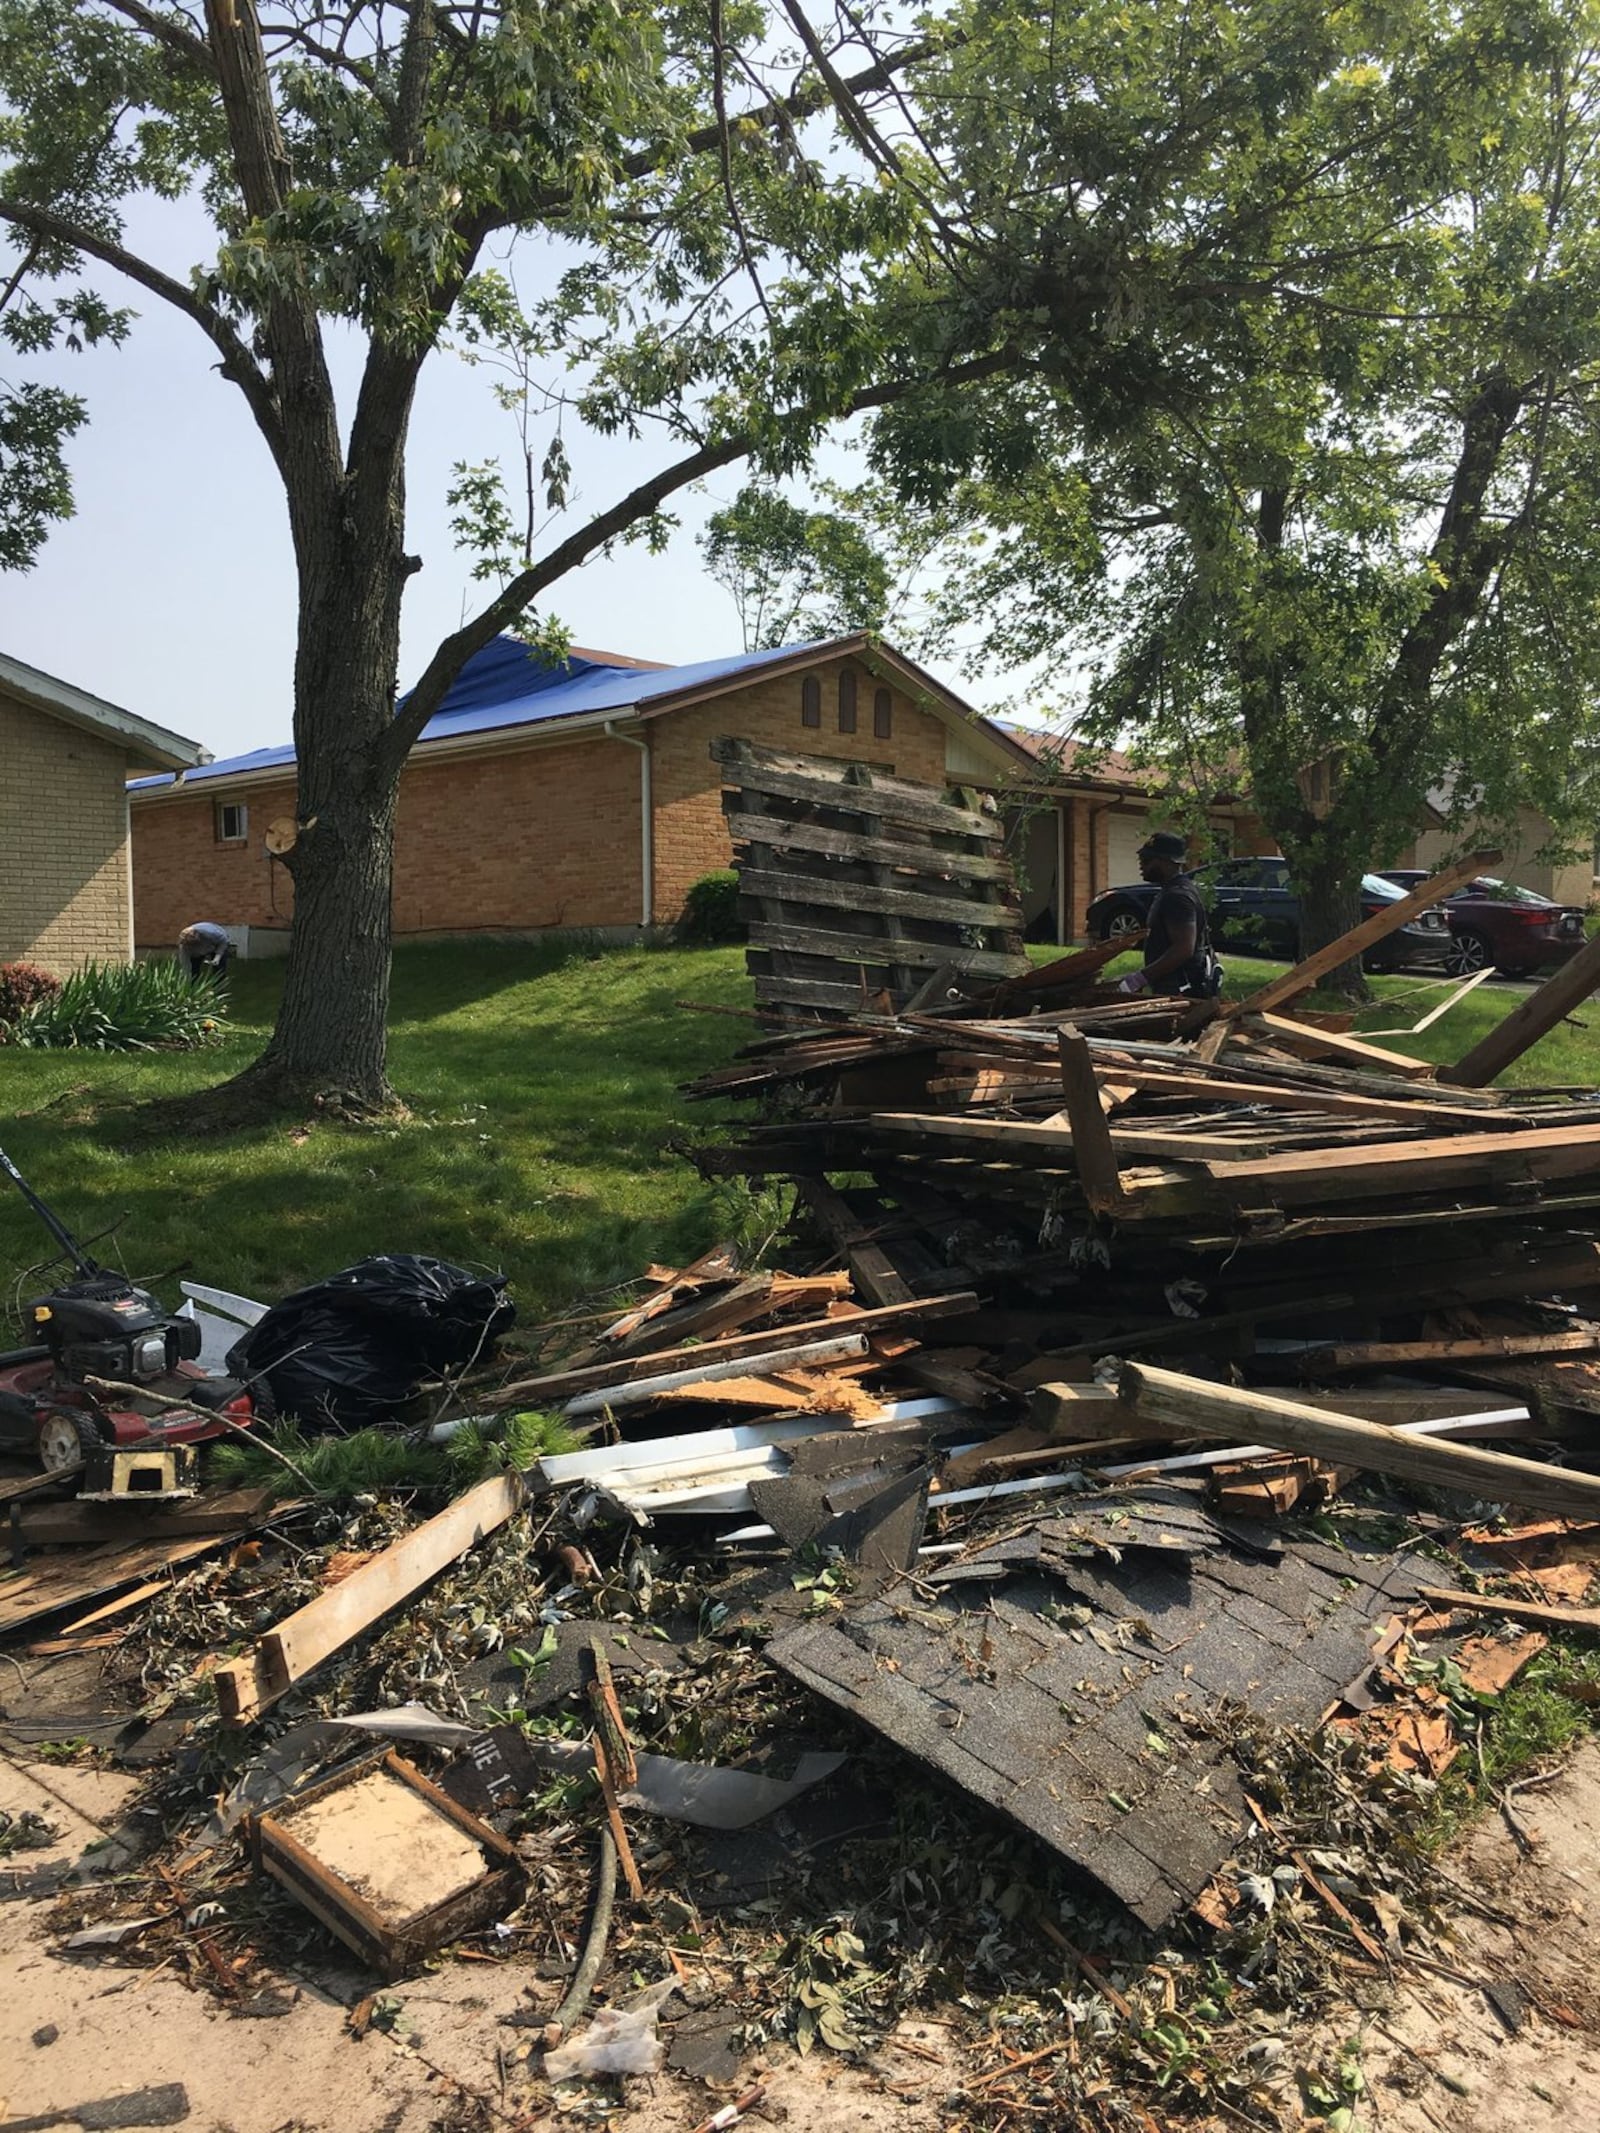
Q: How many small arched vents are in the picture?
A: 3